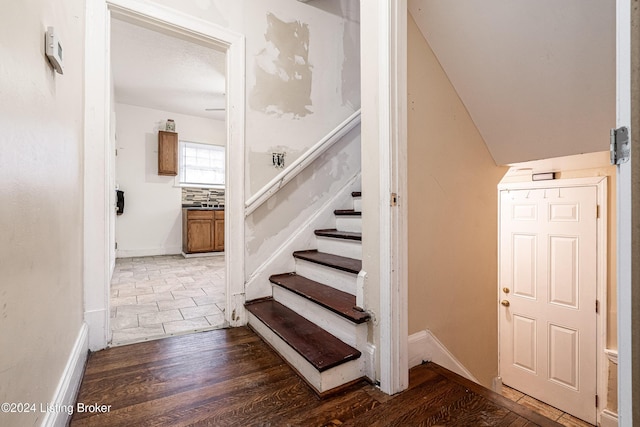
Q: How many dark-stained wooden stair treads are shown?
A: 6